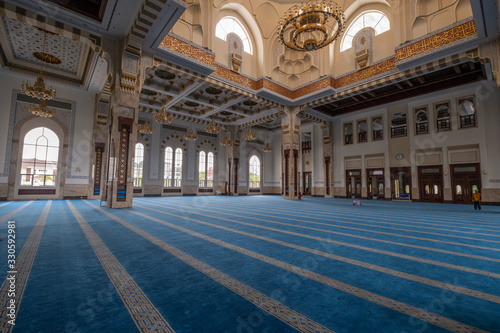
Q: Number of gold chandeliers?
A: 10